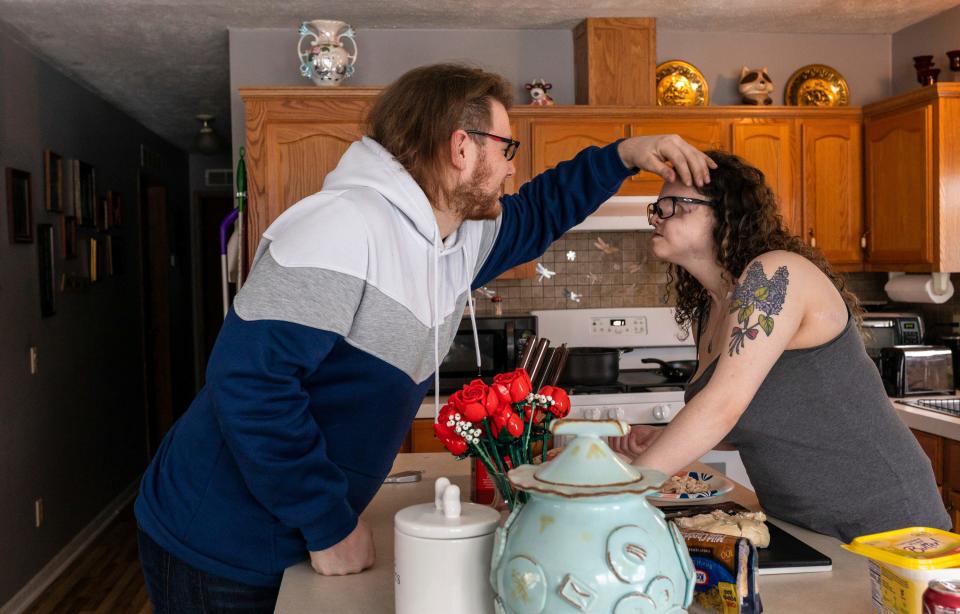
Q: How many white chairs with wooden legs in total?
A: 0